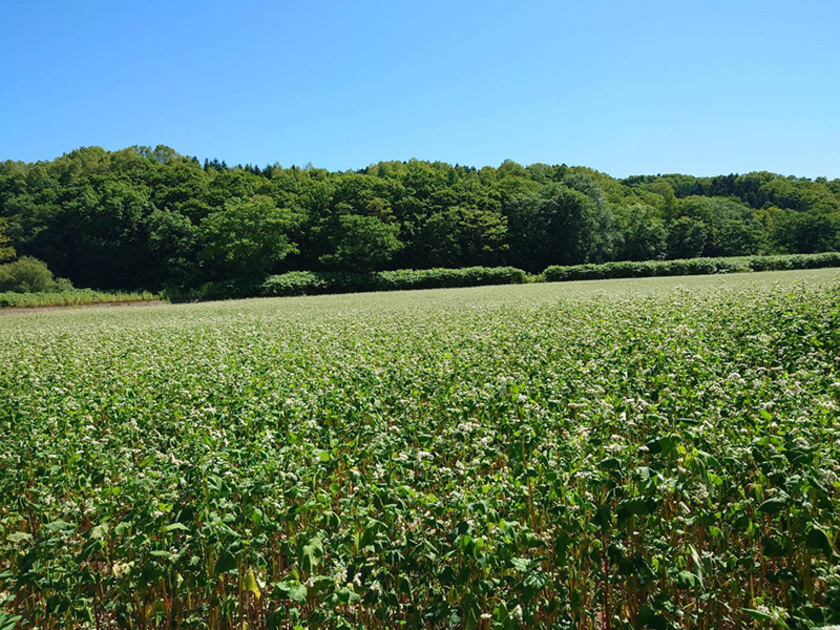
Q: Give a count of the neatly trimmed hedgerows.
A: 2